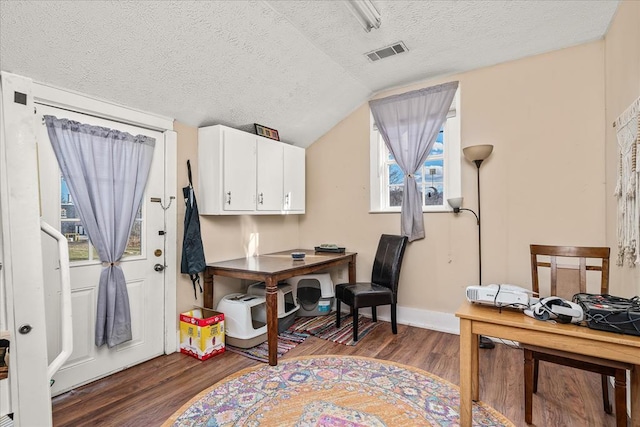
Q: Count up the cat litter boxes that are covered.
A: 3